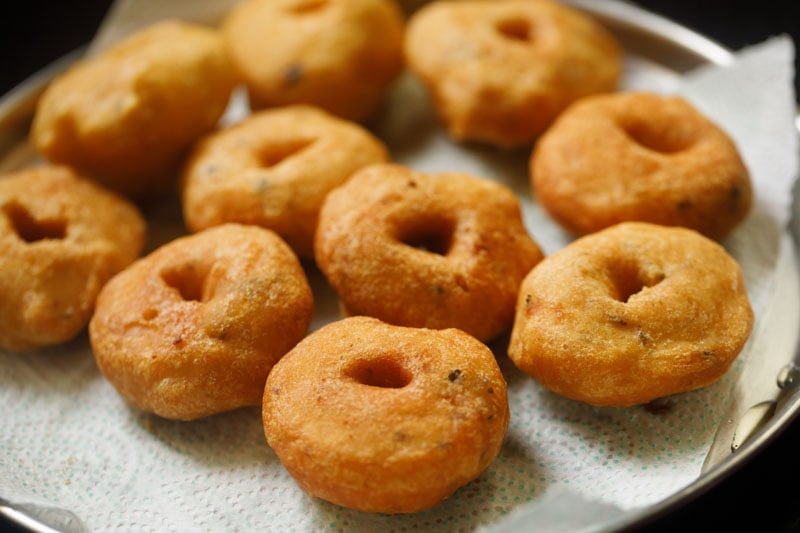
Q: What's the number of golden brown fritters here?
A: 10